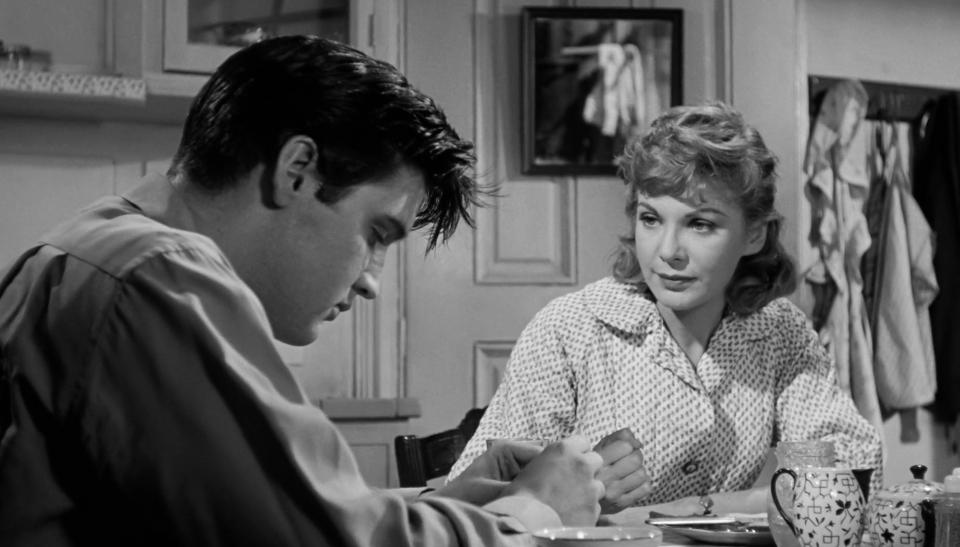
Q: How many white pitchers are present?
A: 1